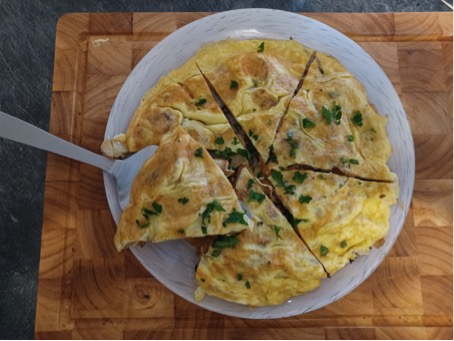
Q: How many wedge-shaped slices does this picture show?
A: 6